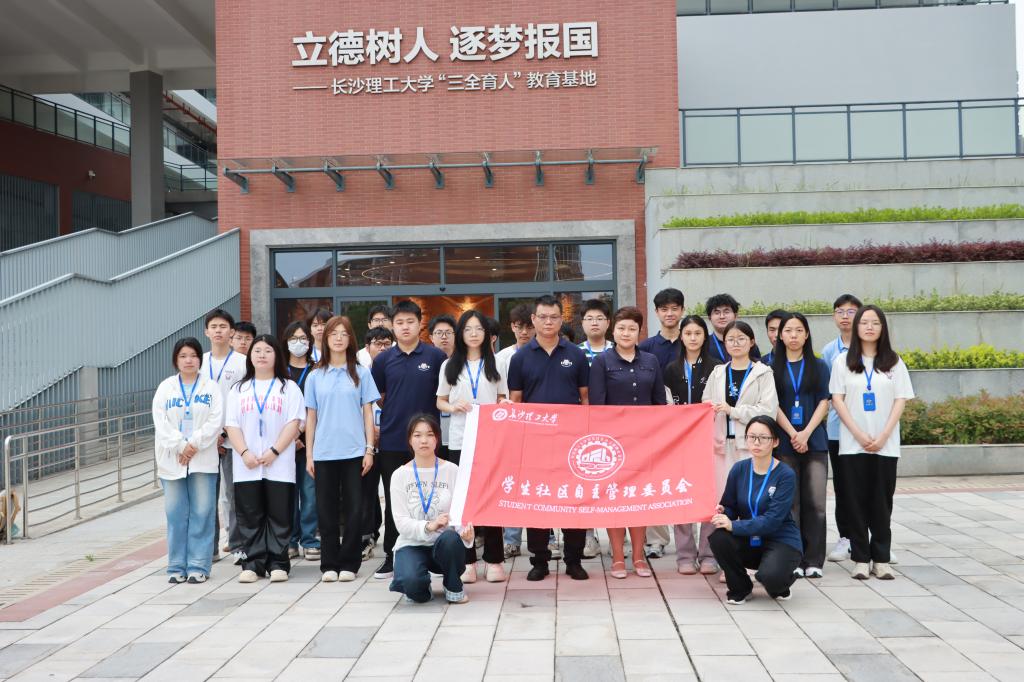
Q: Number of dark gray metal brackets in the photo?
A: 9